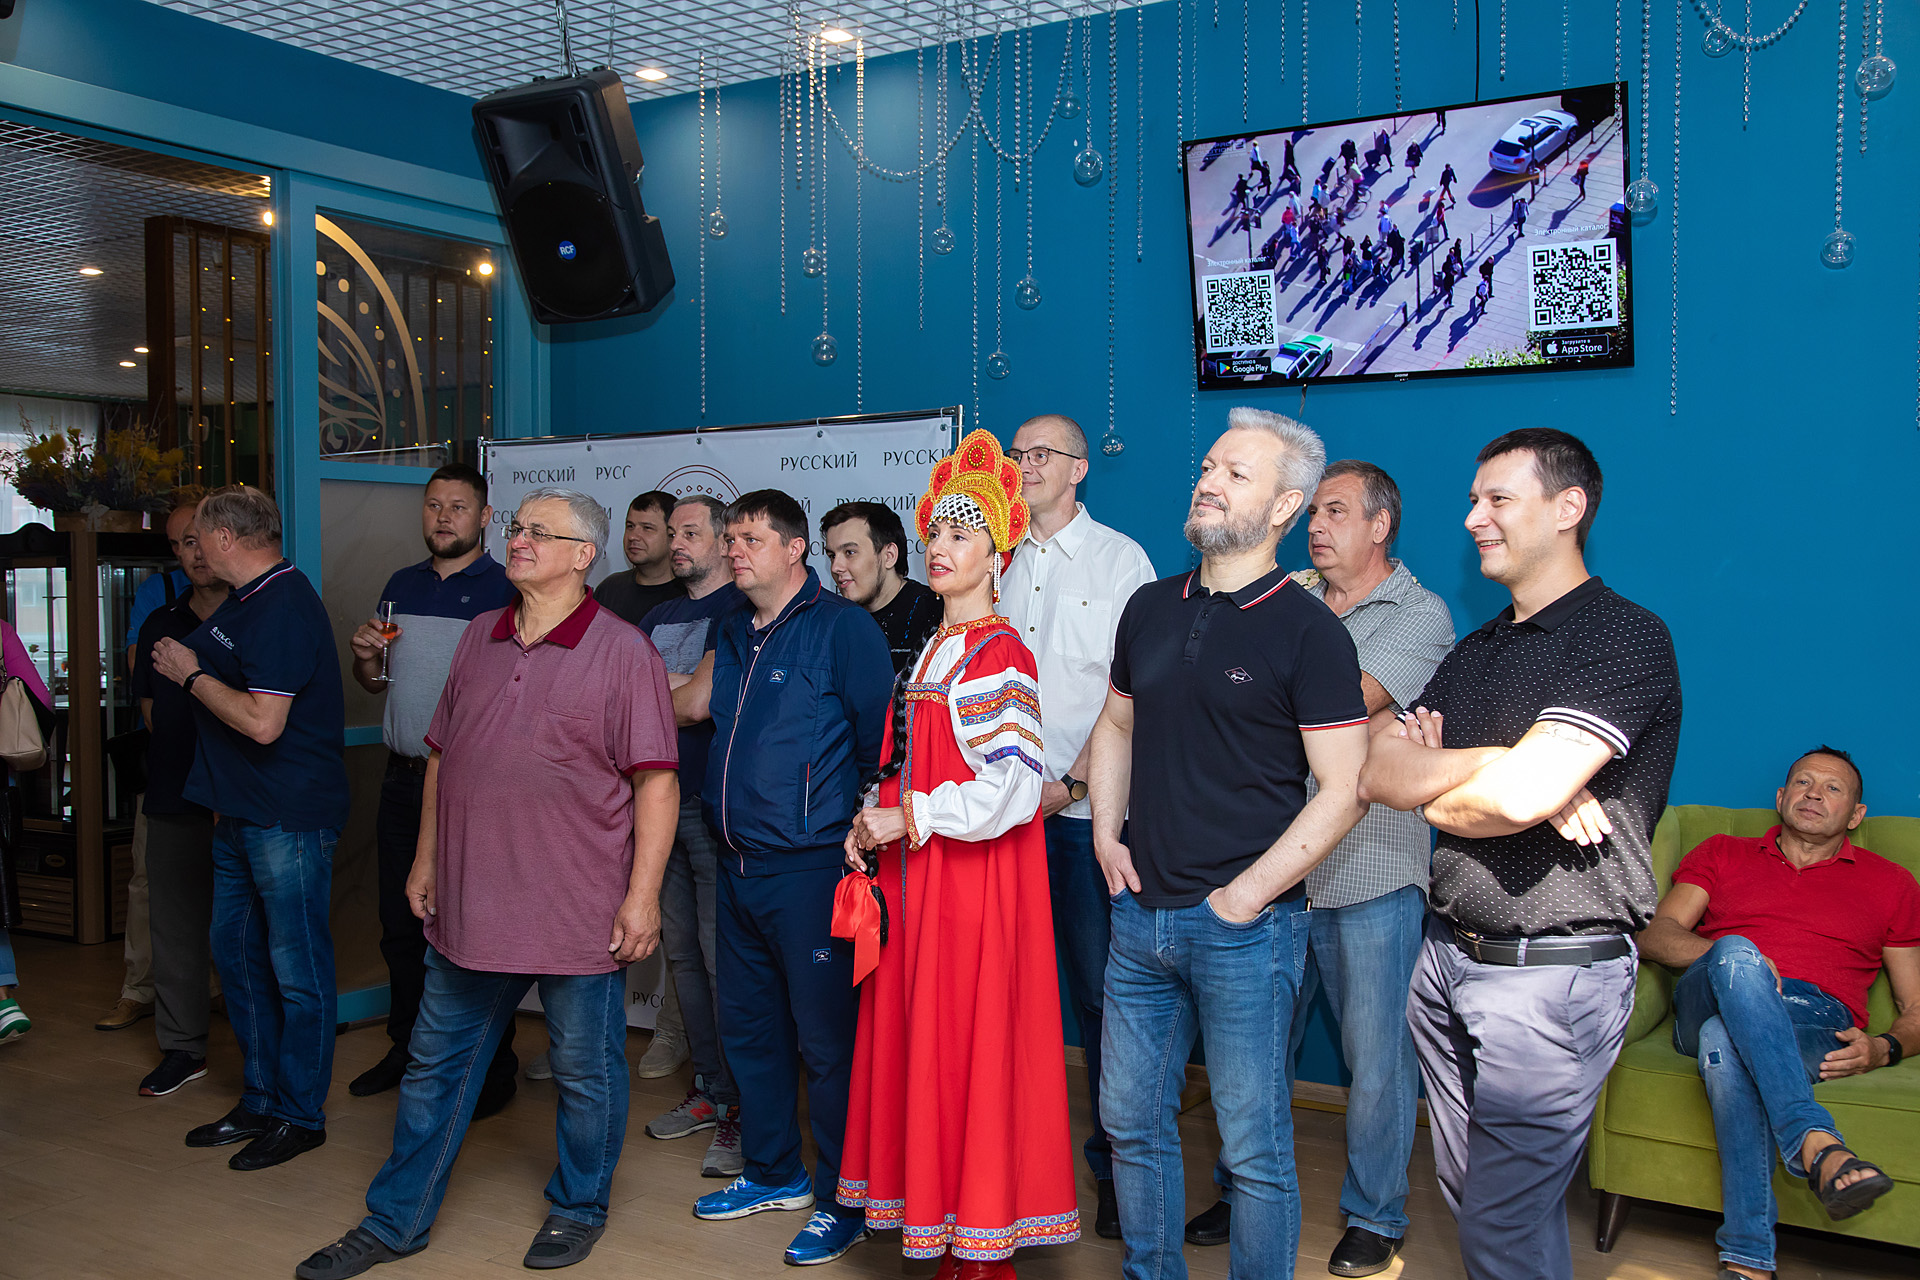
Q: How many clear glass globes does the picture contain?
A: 13